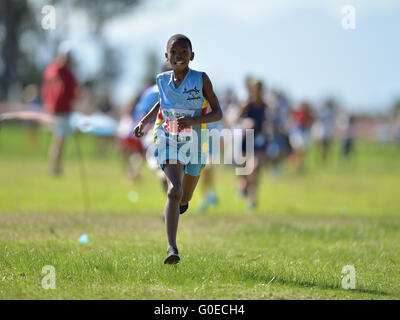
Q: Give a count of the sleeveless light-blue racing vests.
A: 1